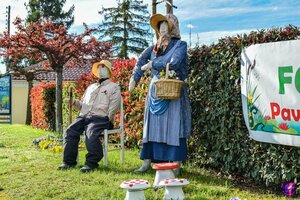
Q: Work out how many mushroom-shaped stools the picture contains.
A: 3